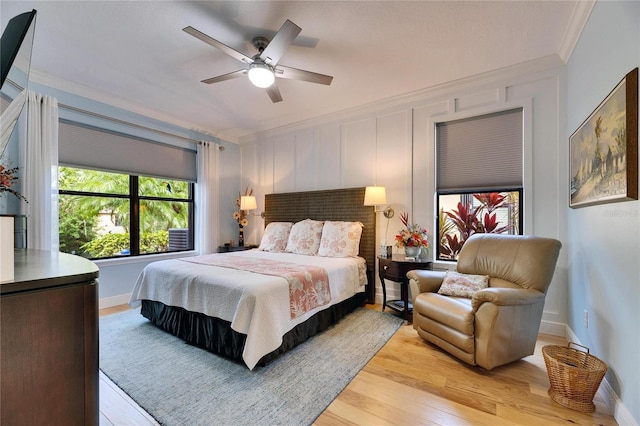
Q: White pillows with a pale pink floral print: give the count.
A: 3